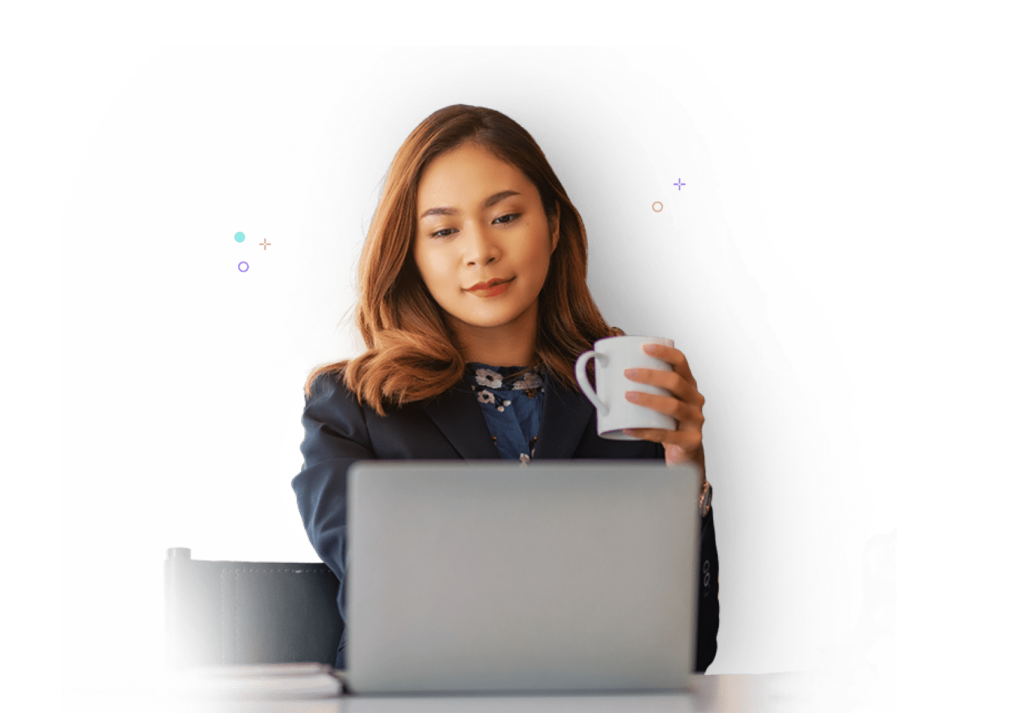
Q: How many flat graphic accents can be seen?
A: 5